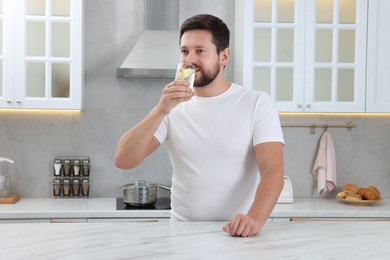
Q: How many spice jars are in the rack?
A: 8